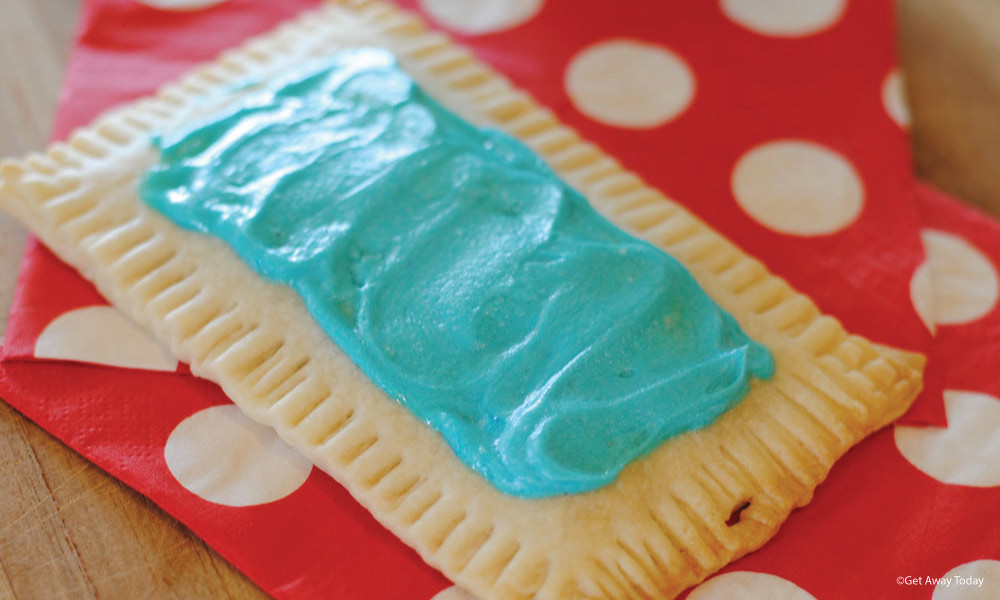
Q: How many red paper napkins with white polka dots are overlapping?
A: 2